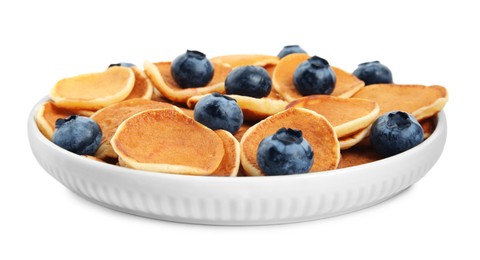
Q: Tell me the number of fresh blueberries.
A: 10